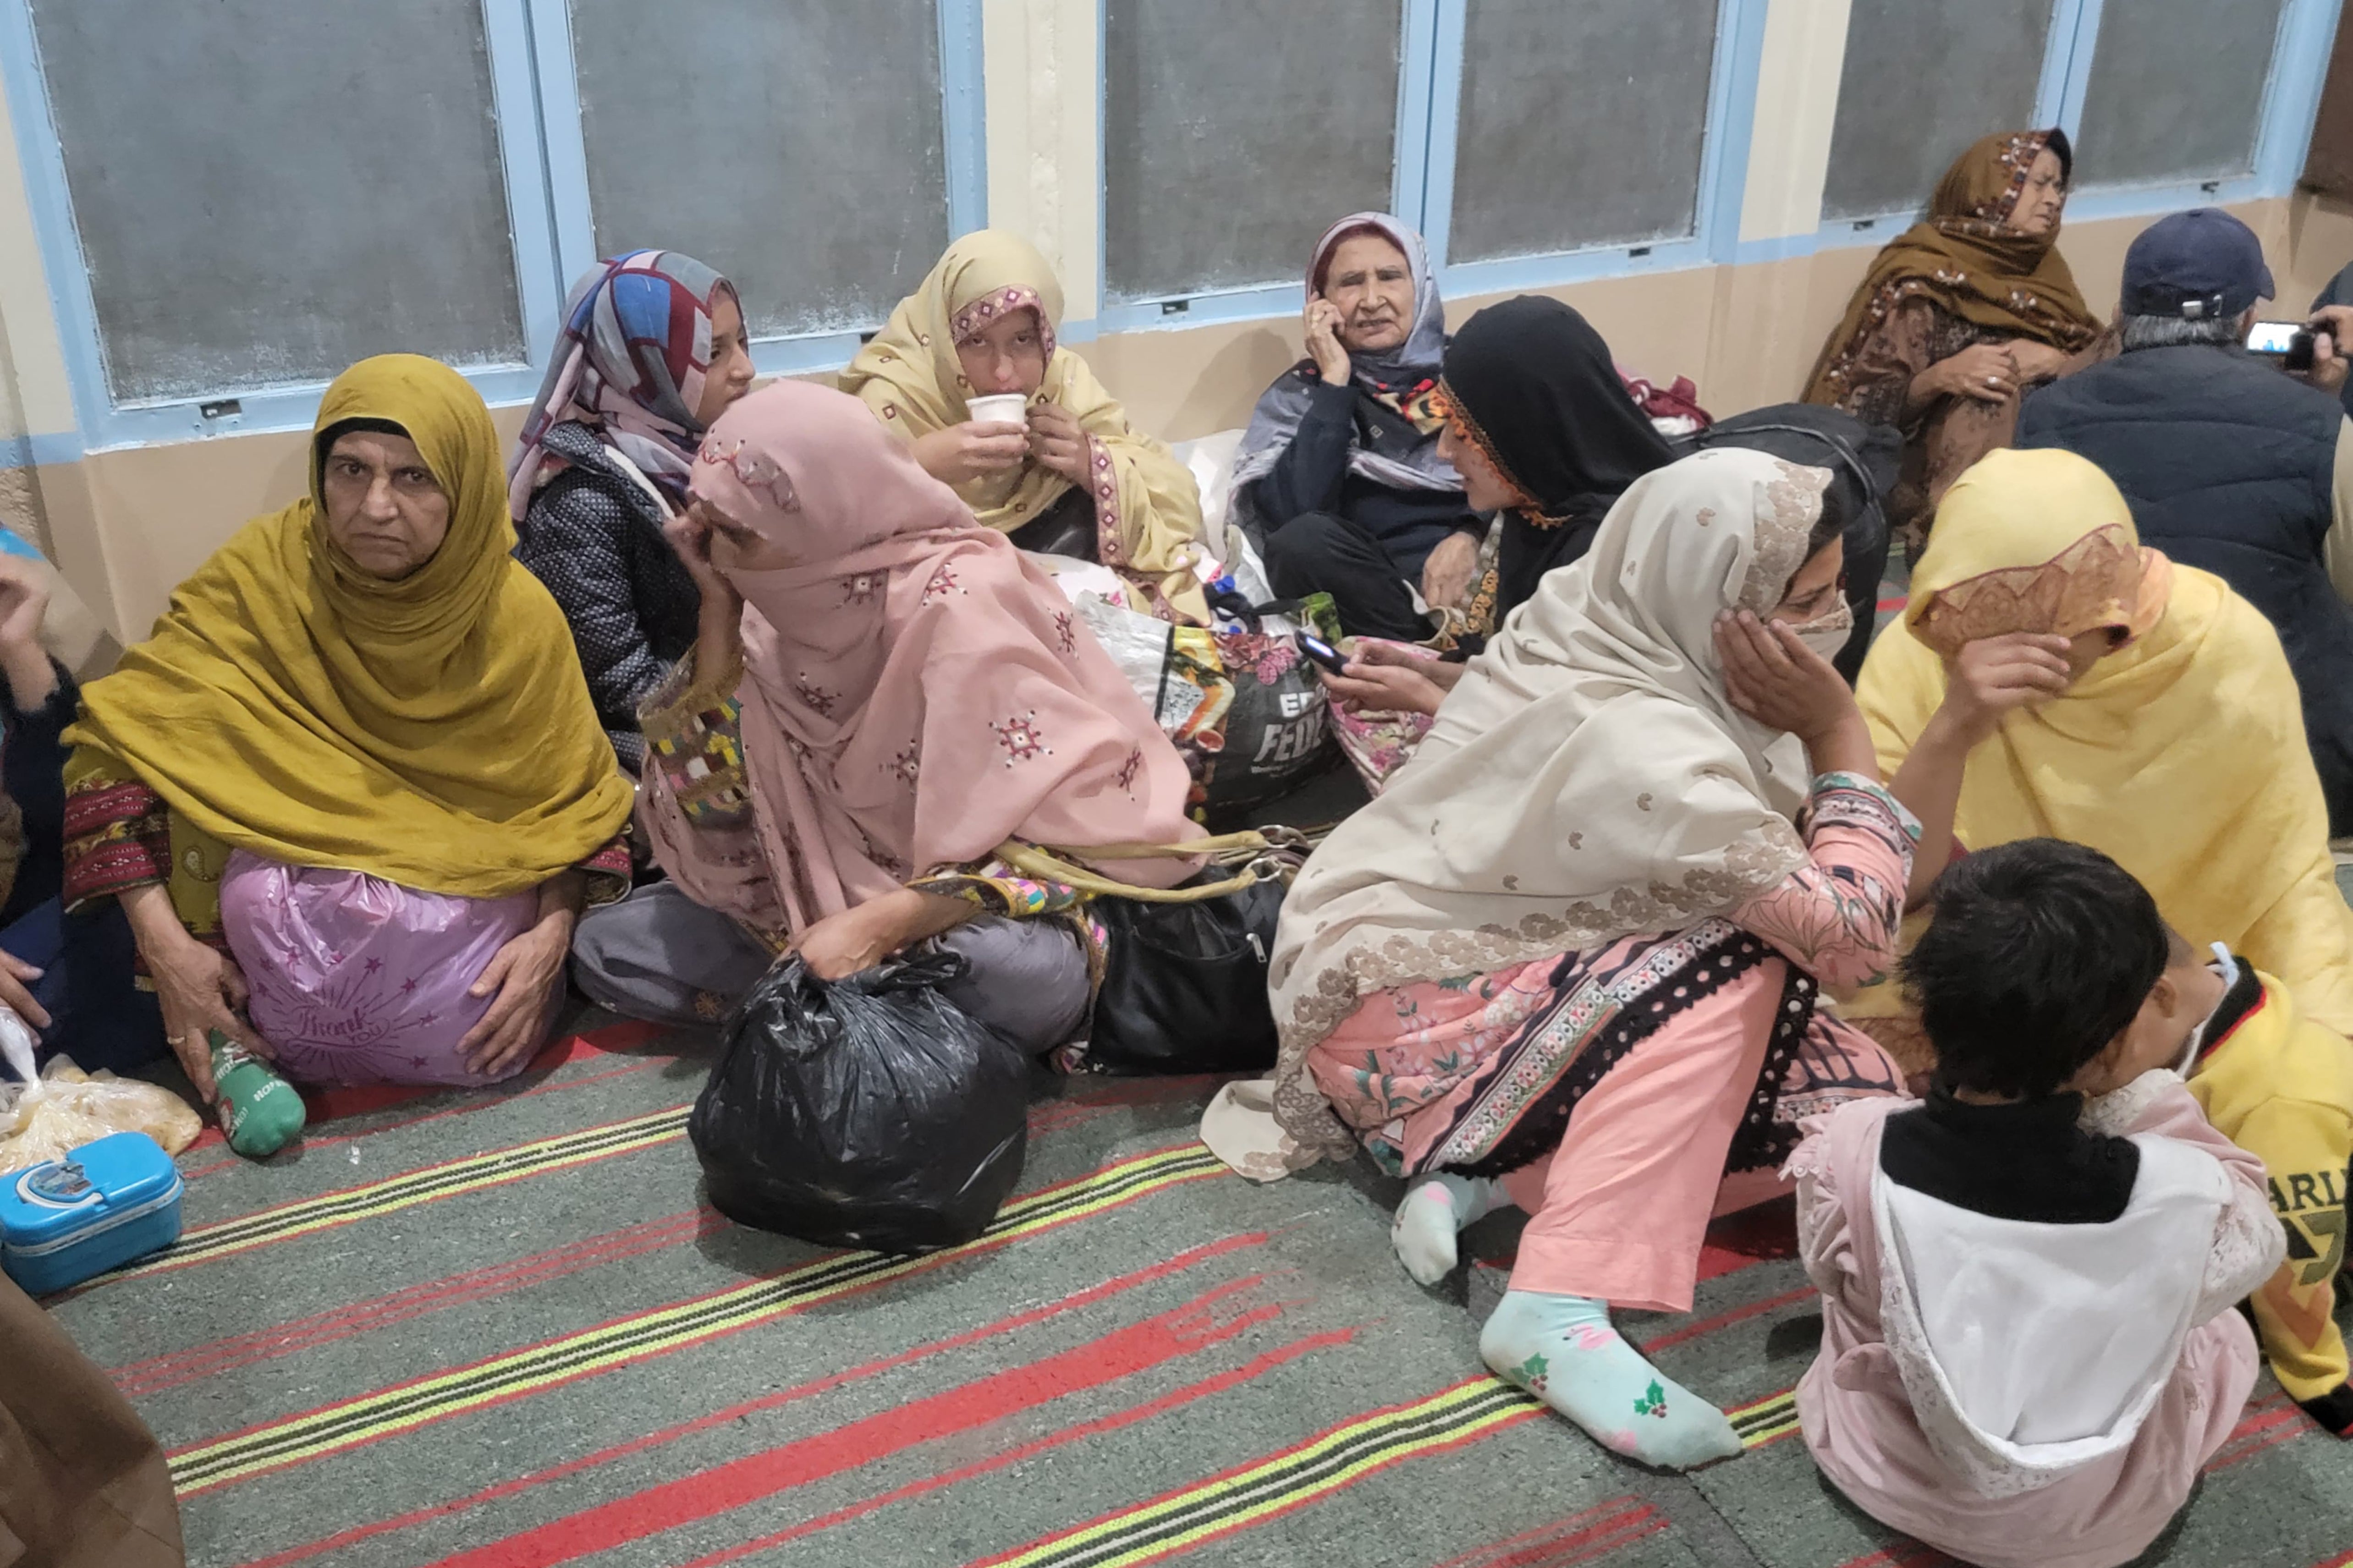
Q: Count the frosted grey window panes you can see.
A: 6